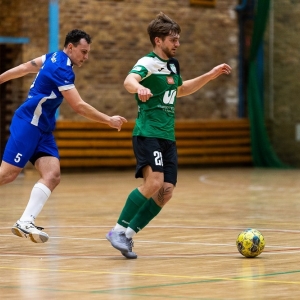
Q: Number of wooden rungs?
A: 5